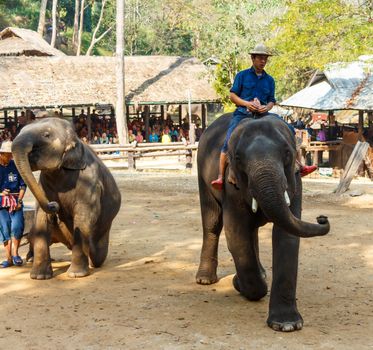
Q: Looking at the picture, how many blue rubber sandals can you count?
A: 2